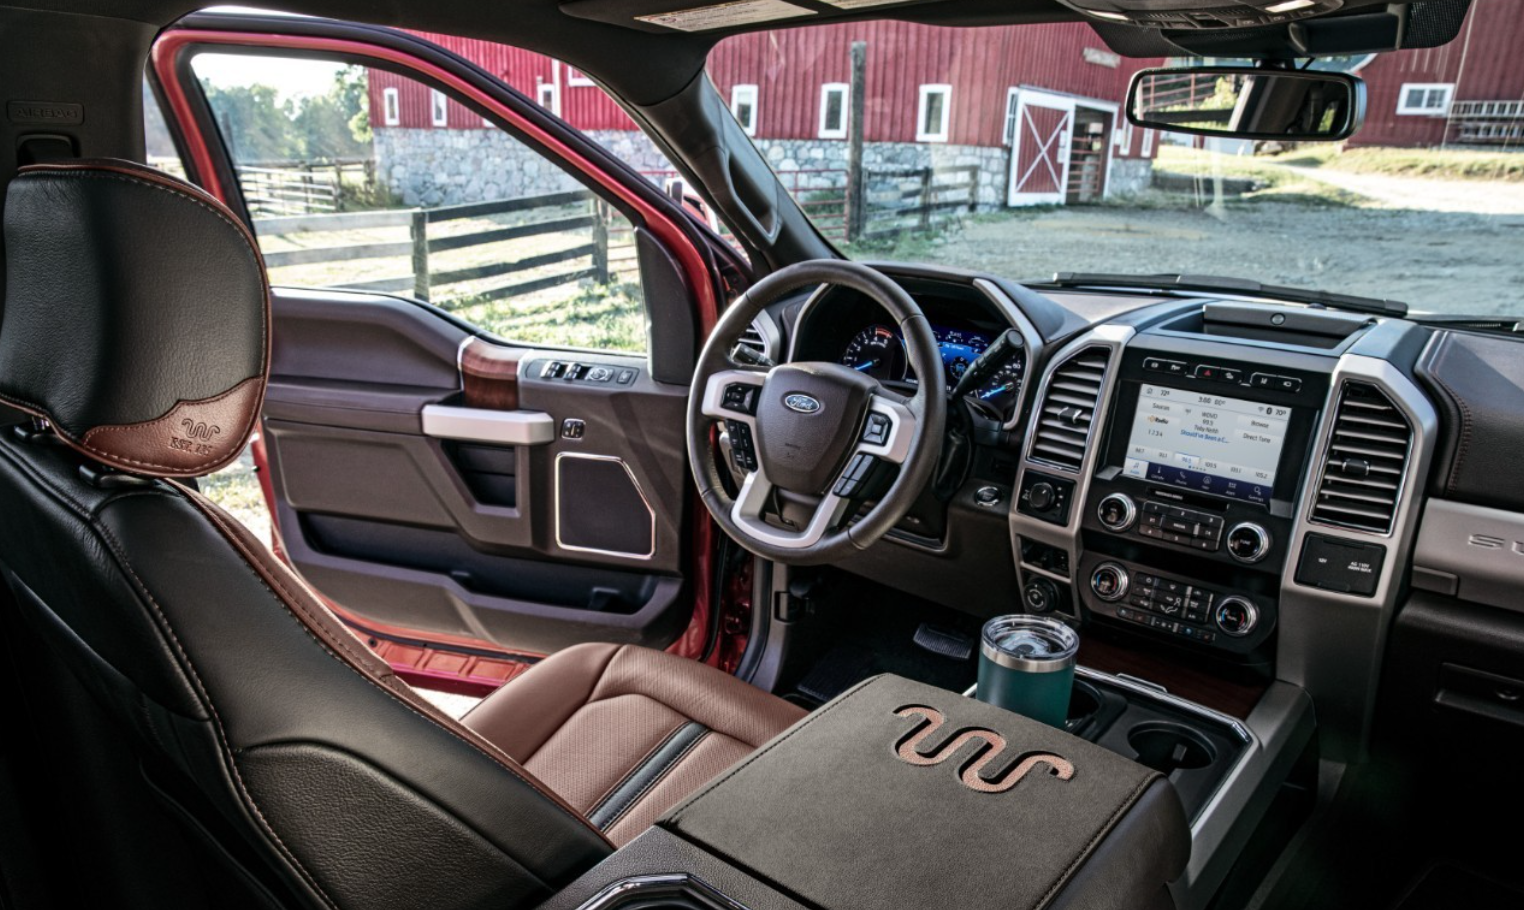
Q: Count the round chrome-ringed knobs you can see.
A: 4